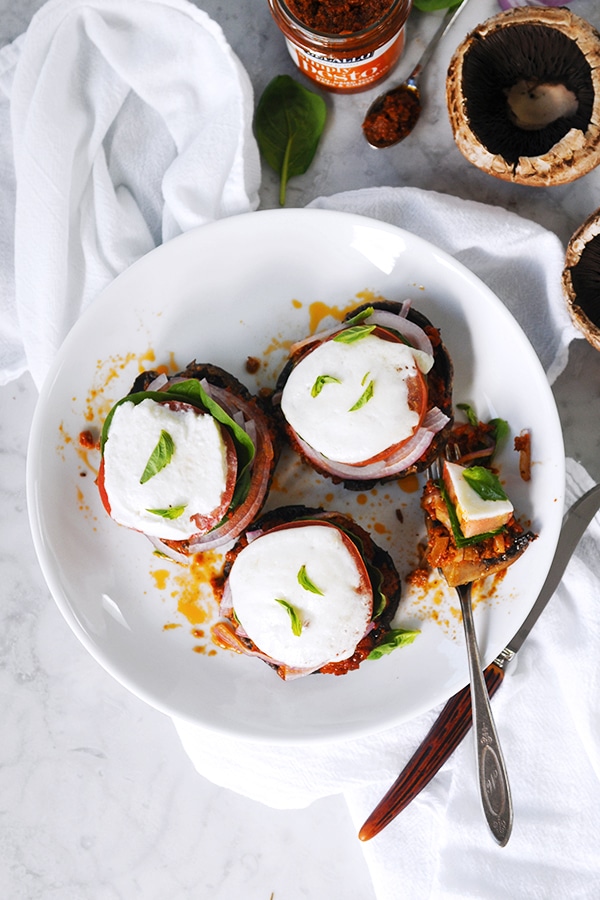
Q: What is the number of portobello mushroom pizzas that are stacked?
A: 3